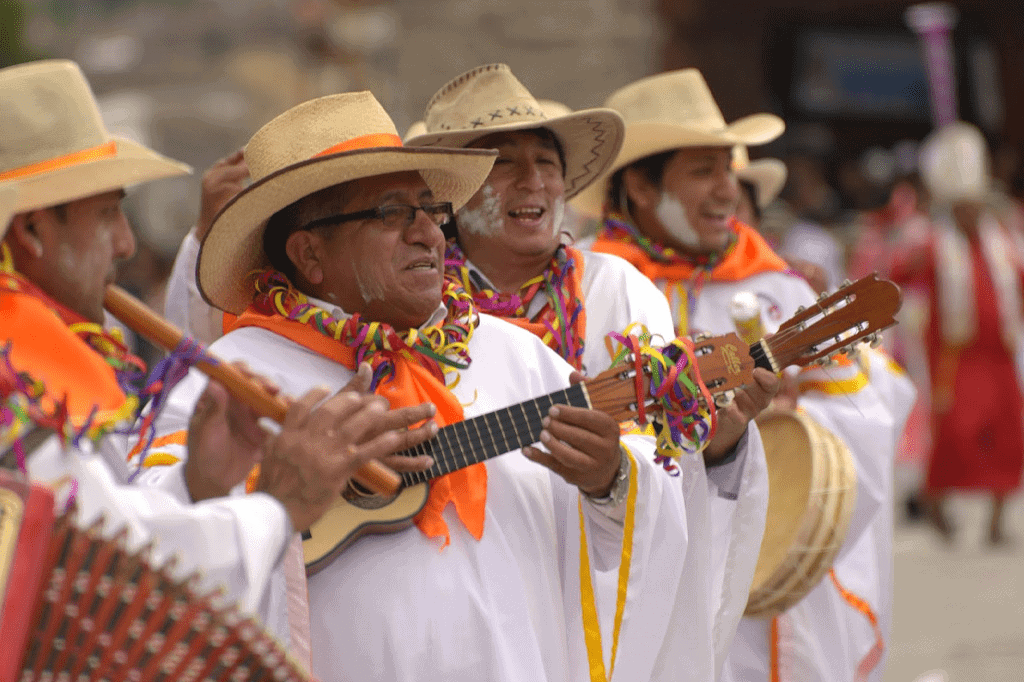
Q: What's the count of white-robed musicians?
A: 4